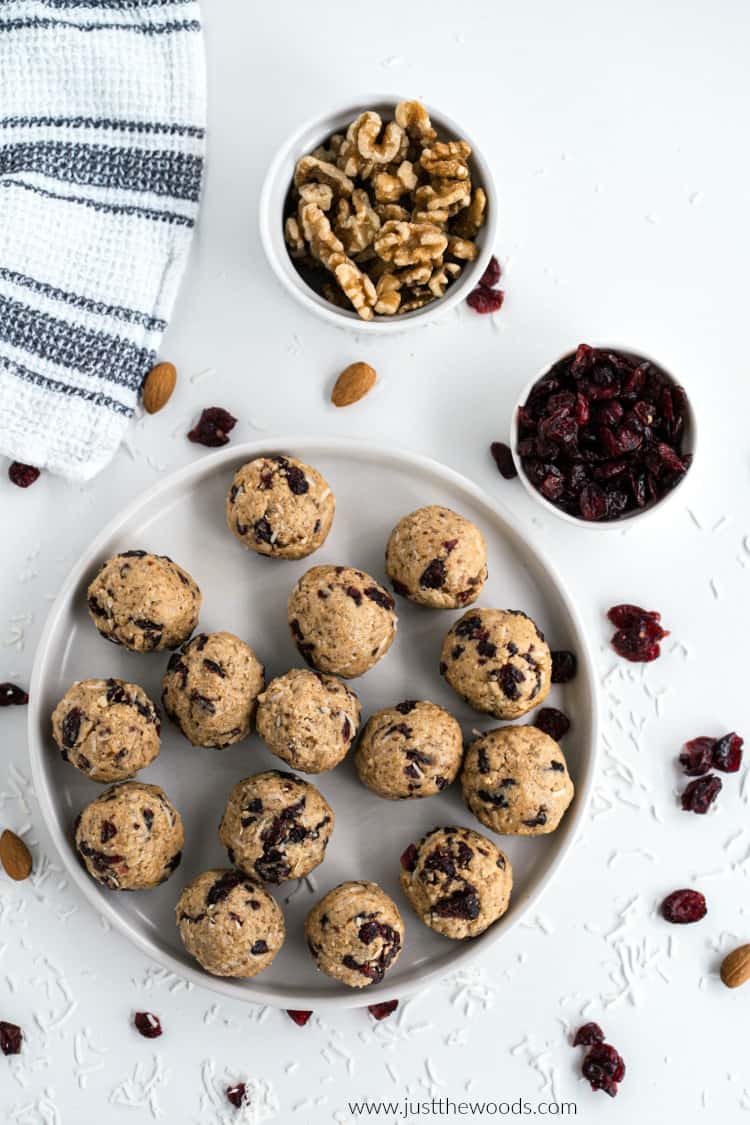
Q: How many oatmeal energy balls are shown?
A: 15